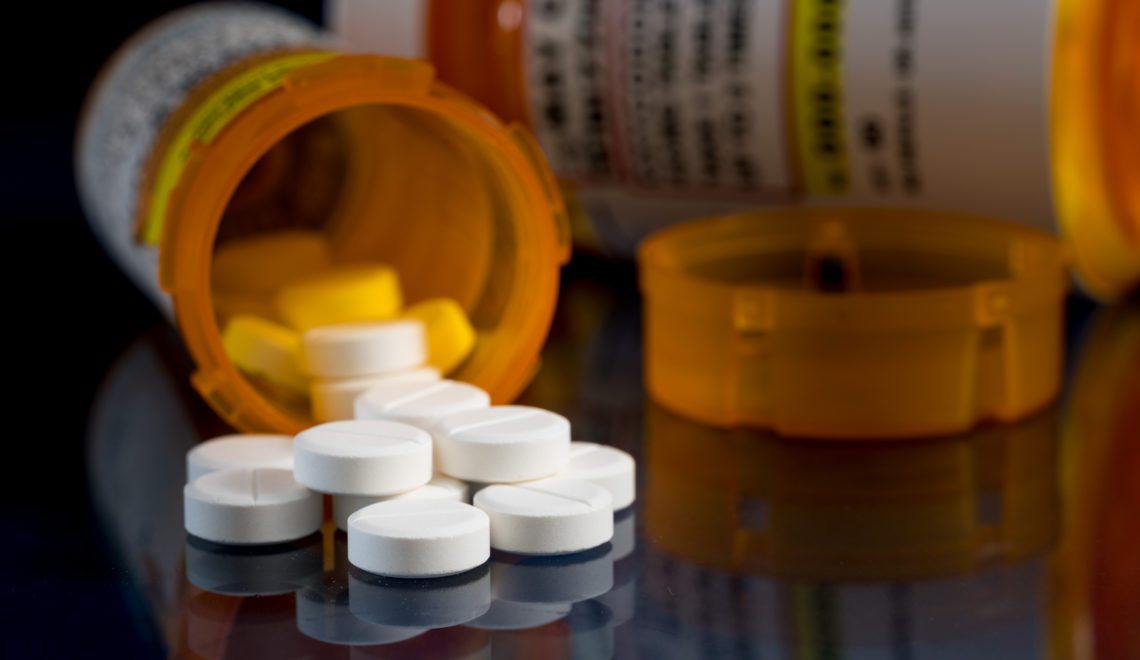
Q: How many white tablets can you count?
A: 11